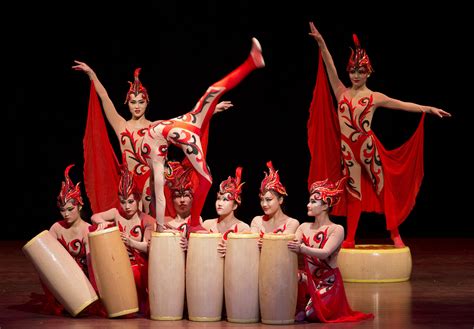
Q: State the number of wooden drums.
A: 7